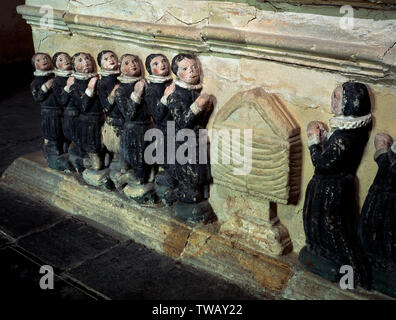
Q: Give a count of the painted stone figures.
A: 9